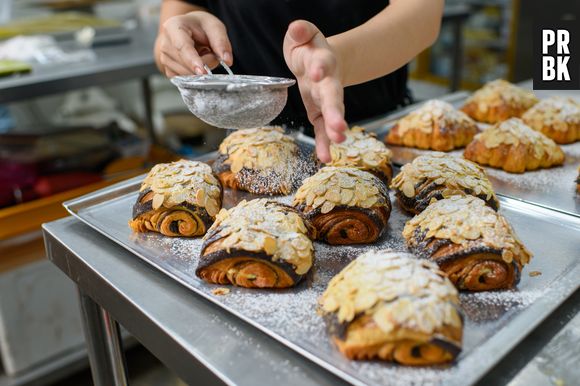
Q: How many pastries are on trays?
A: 12